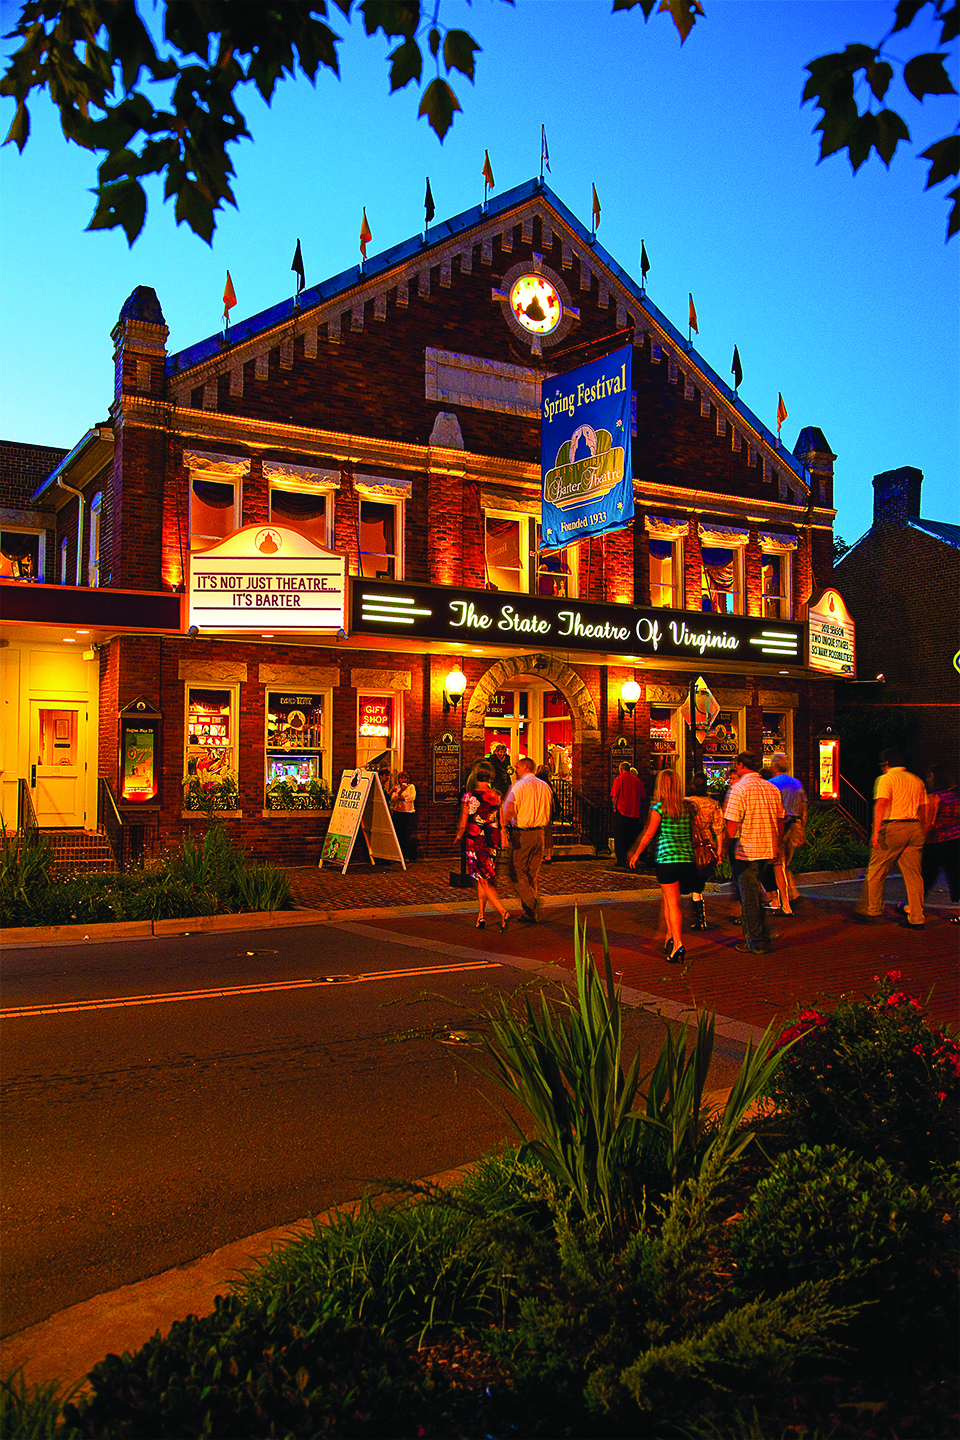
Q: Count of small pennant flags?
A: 11